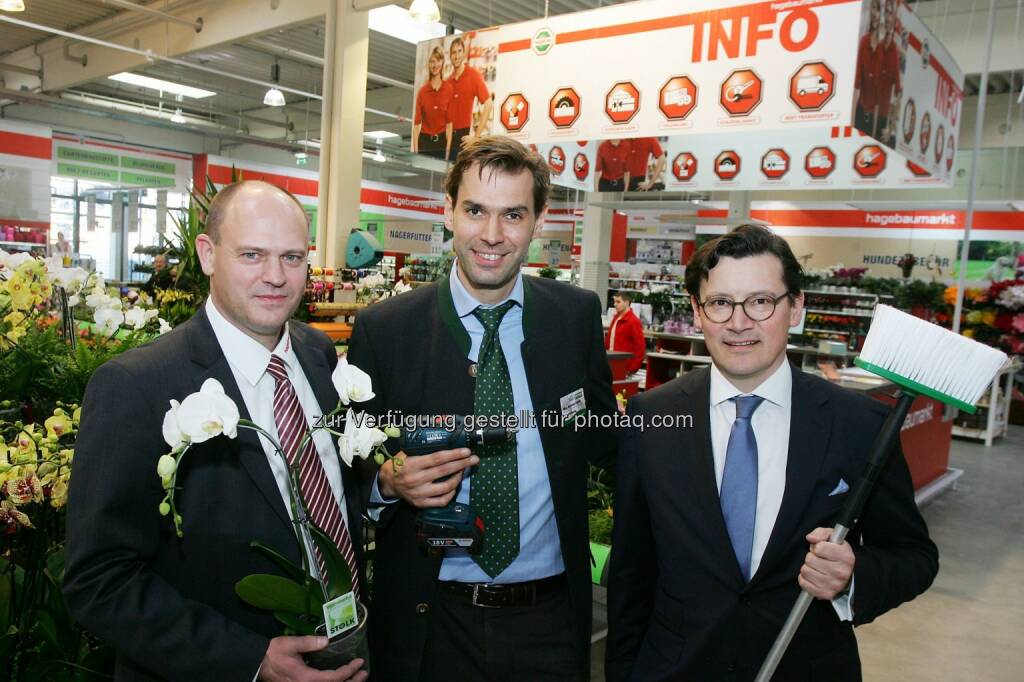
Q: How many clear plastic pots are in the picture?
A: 1